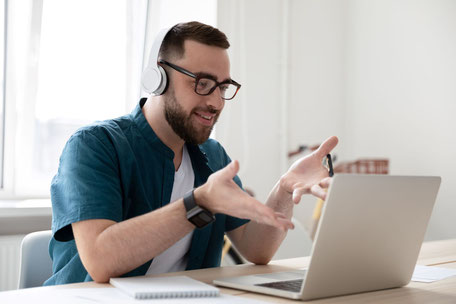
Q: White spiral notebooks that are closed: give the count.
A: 1